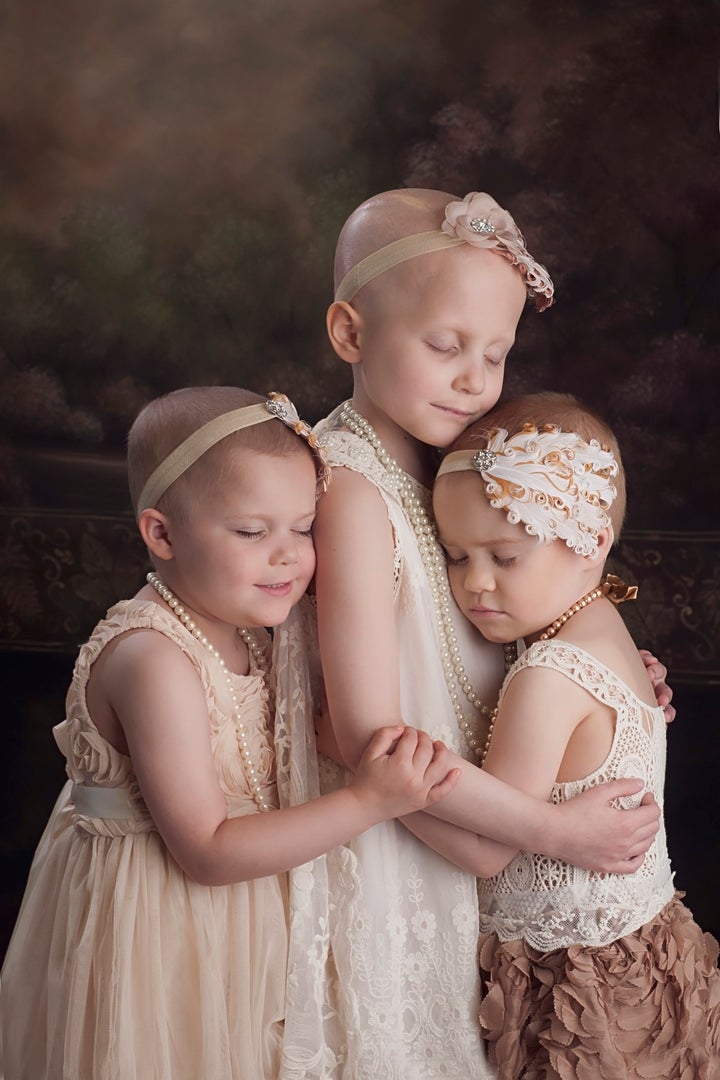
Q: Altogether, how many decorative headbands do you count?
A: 3